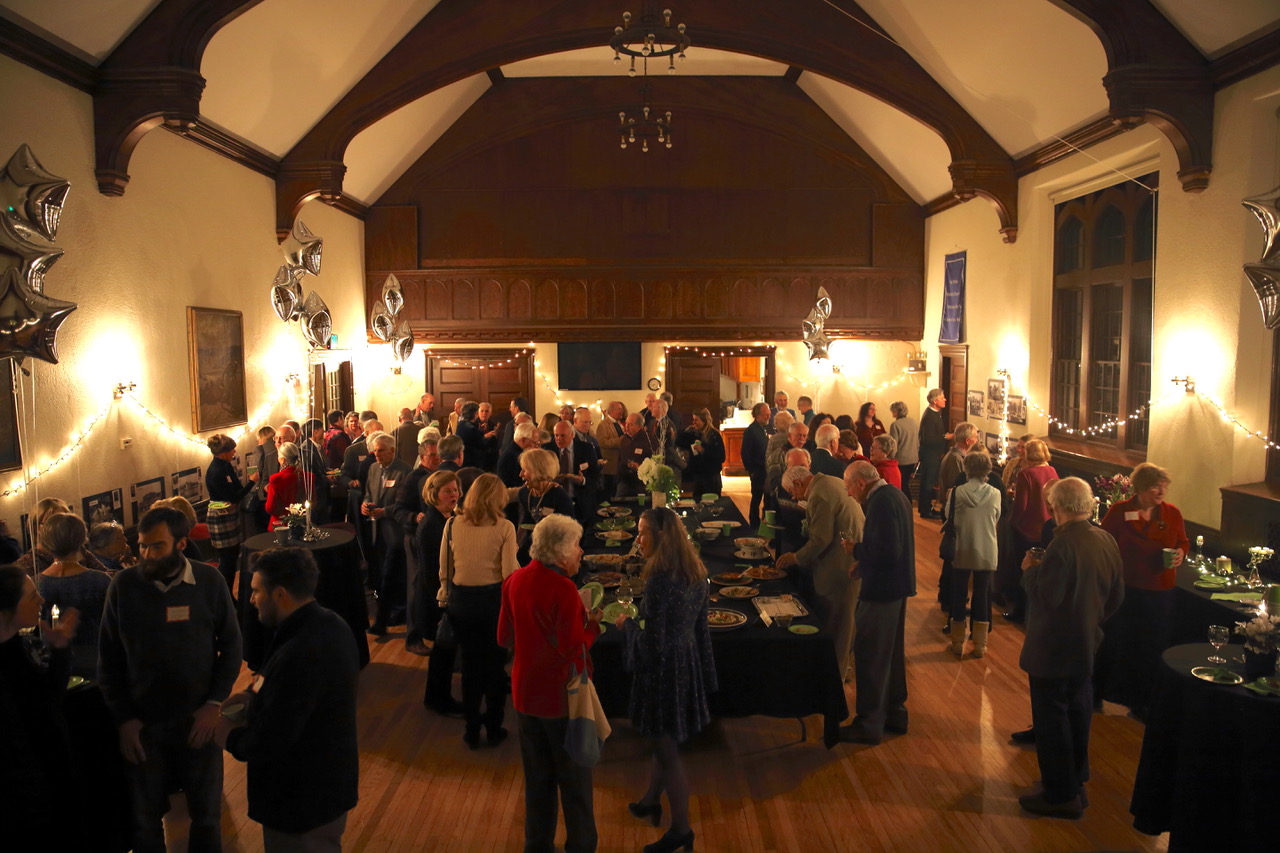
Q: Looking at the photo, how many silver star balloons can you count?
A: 14